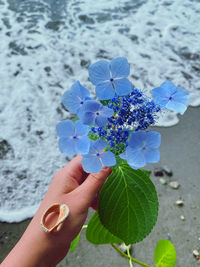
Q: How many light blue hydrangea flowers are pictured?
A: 7